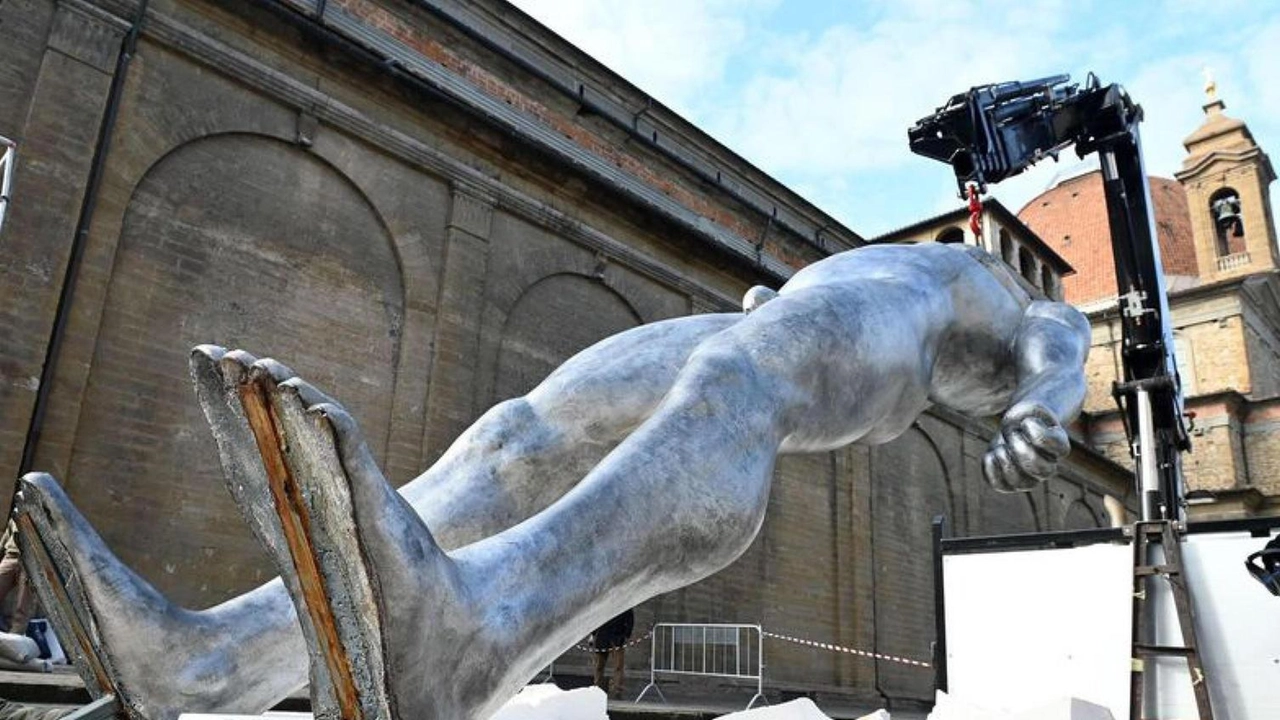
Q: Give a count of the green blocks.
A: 0